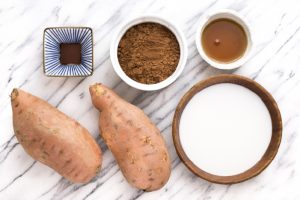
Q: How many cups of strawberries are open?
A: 0